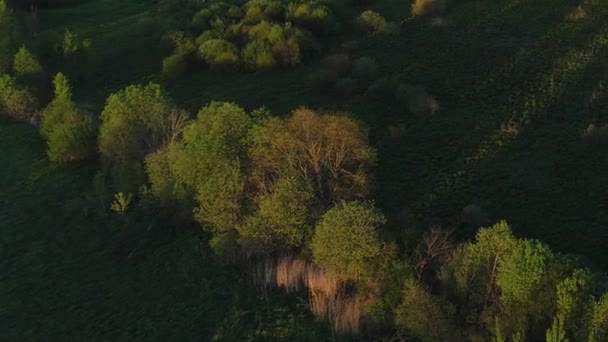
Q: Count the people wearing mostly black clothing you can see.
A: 0